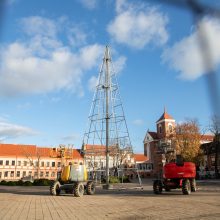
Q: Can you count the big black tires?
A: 6